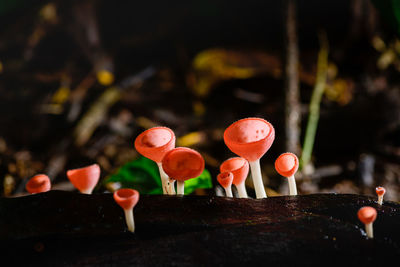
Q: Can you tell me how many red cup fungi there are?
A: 11